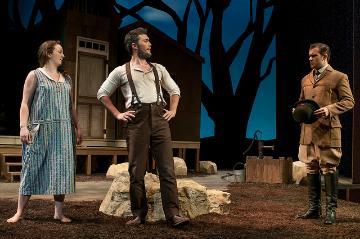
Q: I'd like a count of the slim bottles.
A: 0